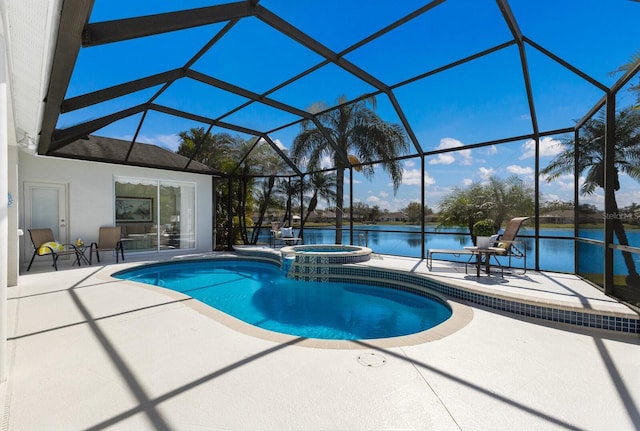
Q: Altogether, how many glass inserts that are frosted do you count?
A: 1